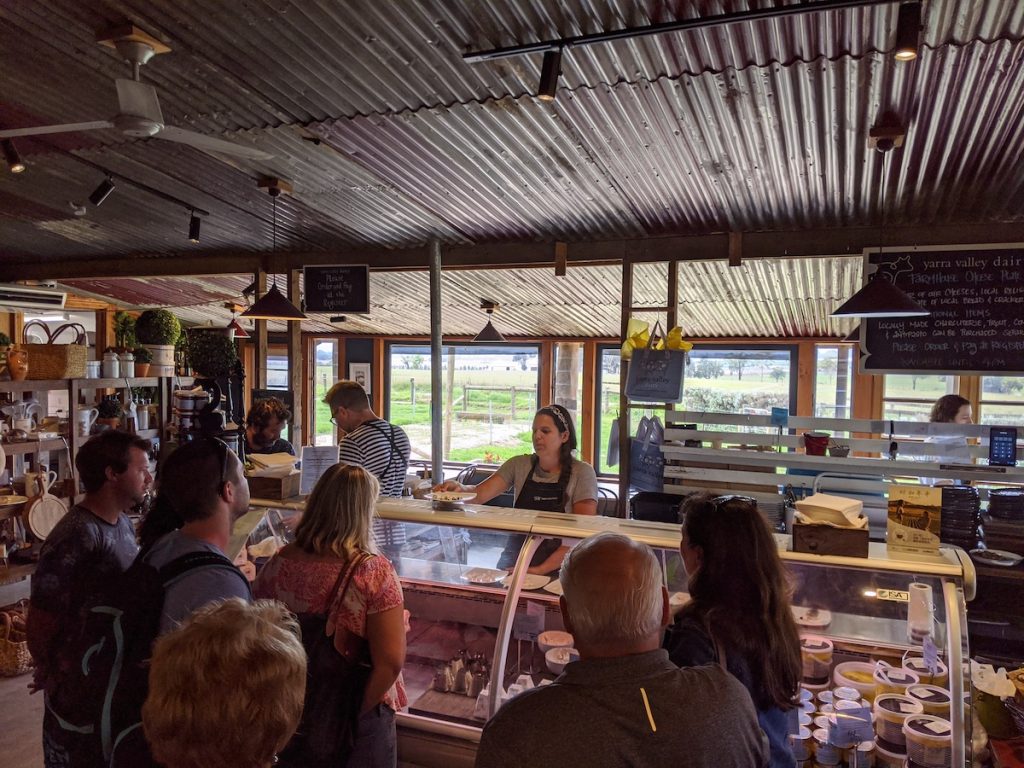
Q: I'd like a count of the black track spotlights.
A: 5